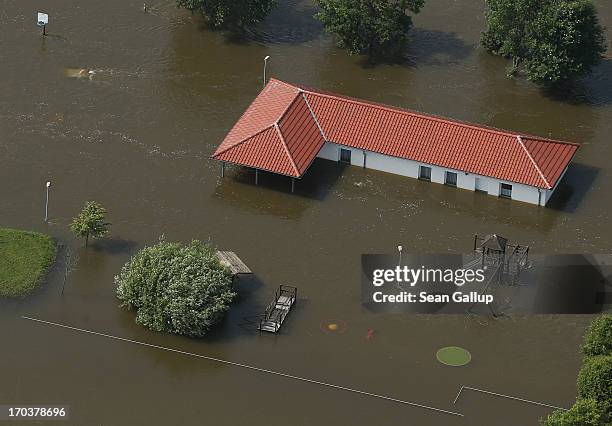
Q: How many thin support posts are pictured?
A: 3